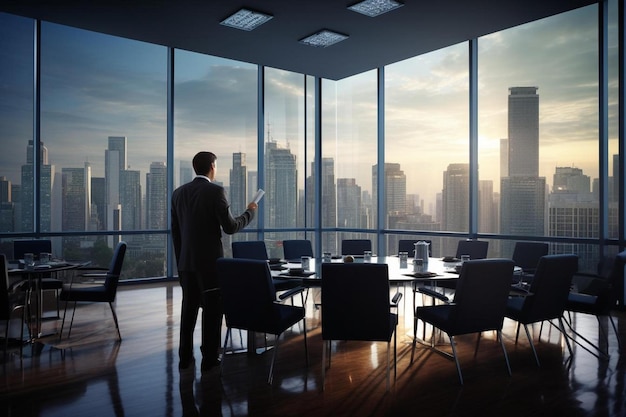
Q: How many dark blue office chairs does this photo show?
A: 14